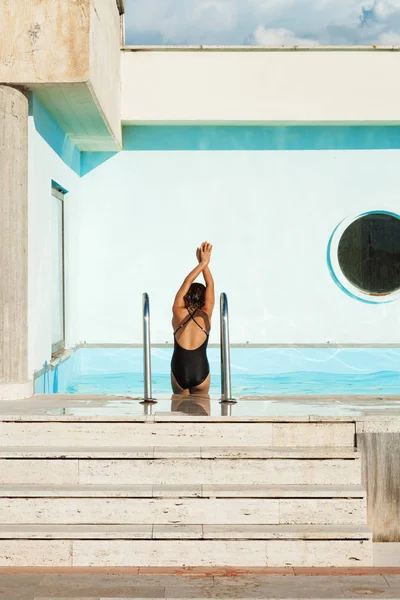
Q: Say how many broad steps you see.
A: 4